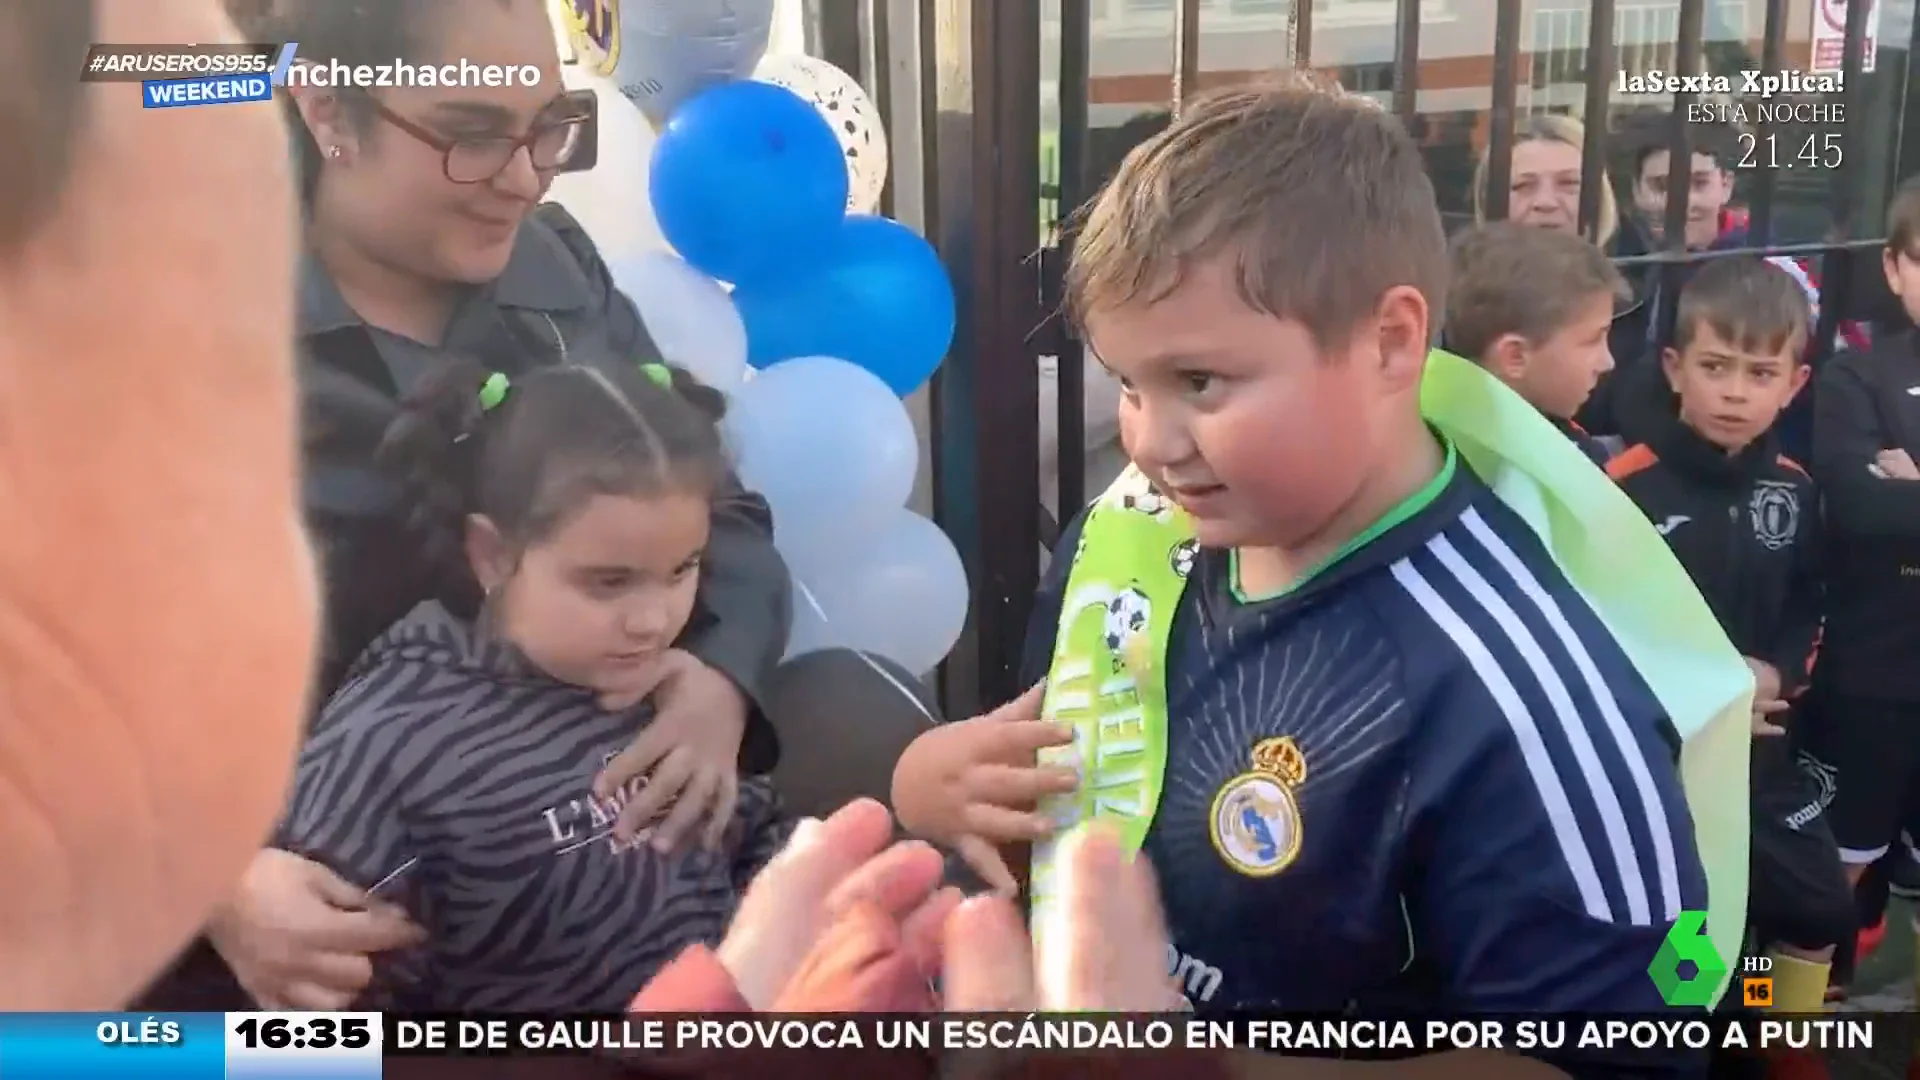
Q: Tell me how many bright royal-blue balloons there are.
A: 2